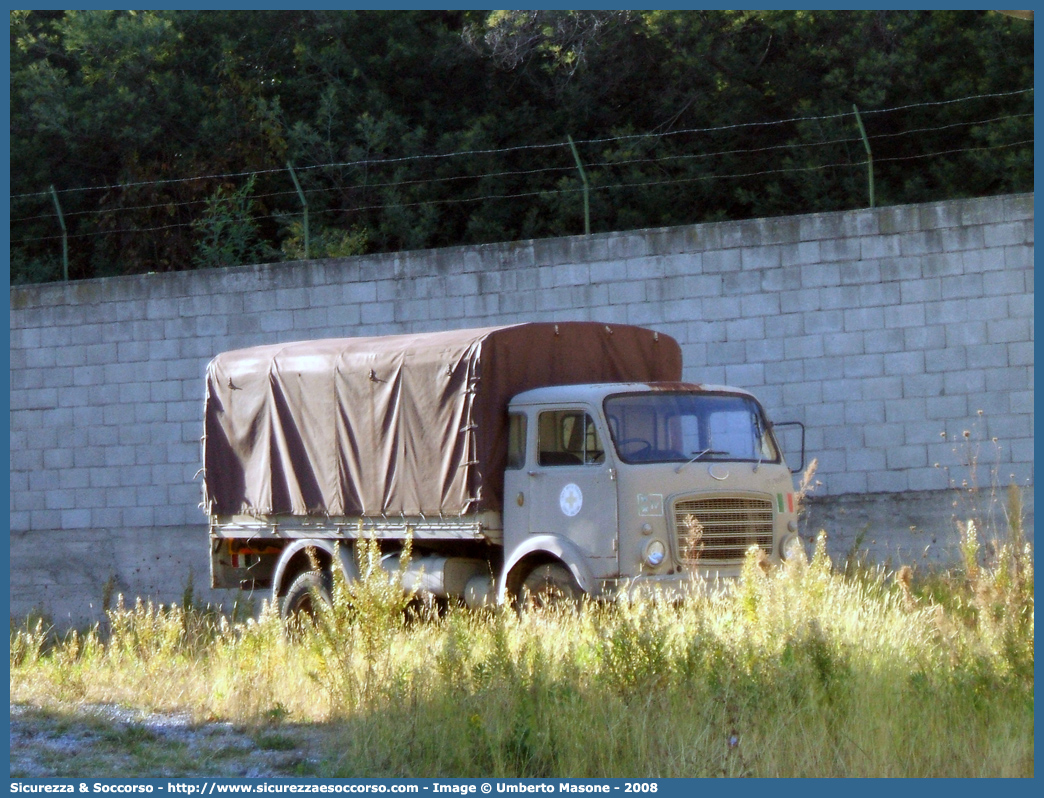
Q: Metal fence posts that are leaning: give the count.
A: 4